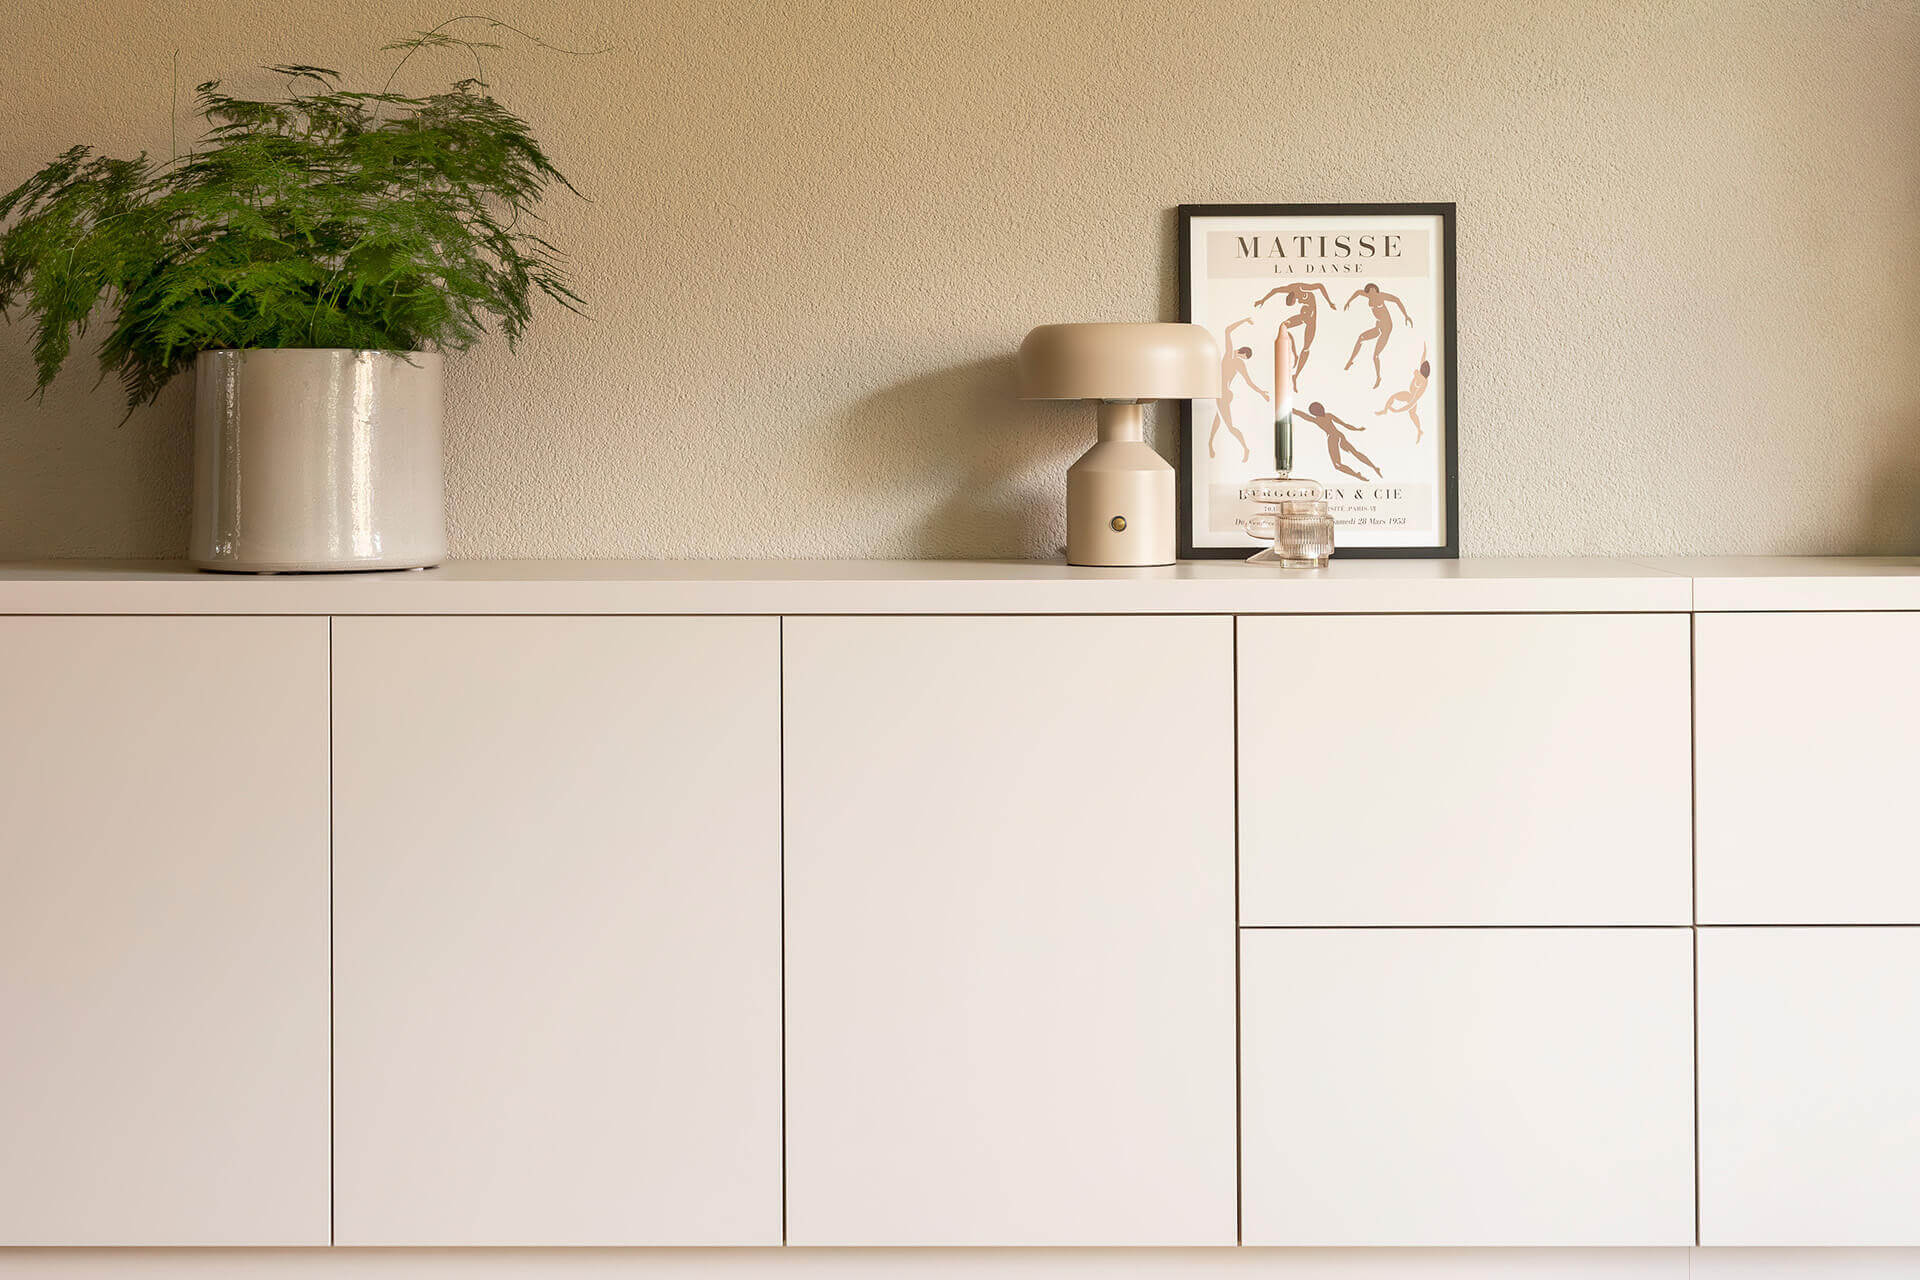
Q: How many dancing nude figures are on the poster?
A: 5